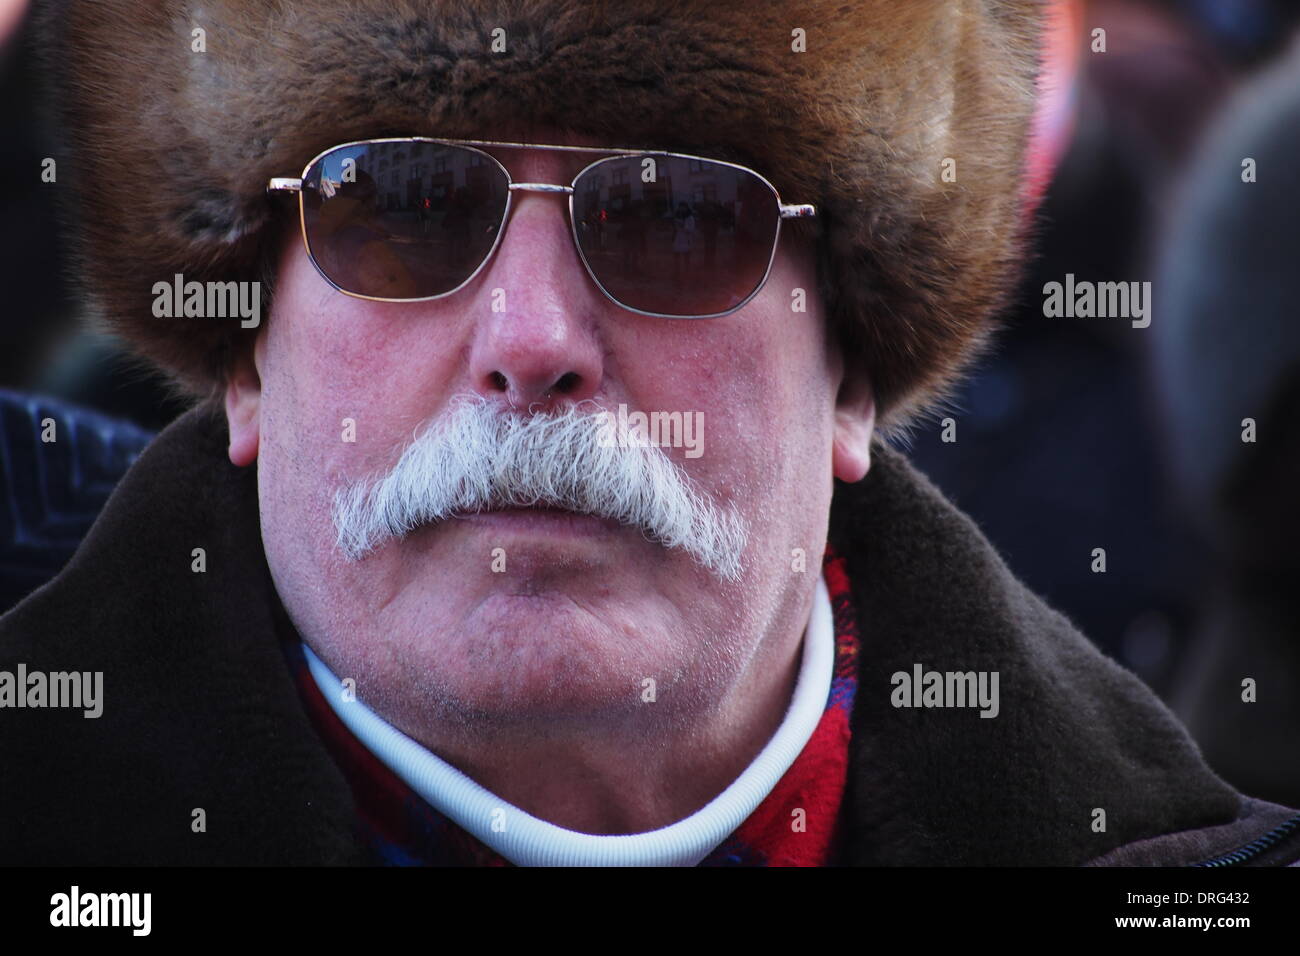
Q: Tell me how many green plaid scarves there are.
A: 0